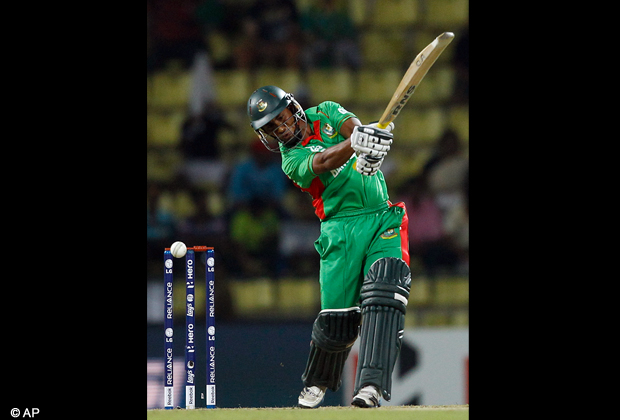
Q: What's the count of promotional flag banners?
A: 0